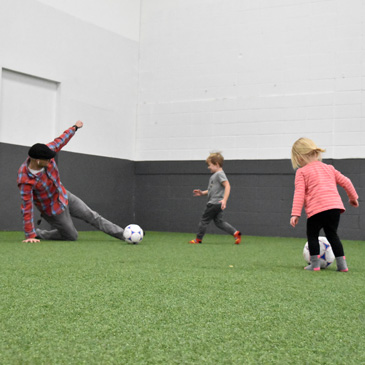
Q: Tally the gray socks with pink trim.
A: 2